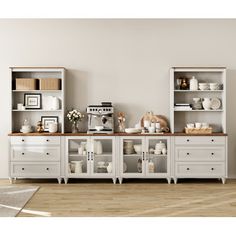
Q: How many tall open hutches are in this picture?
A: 2